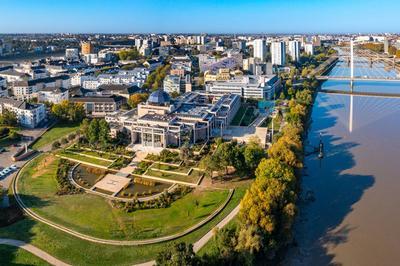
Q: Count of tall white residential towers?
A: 3